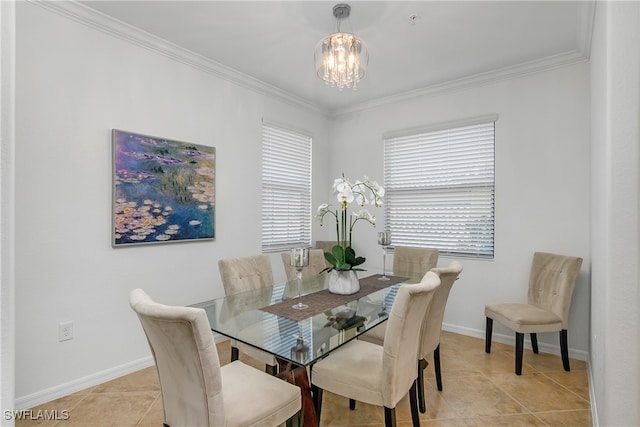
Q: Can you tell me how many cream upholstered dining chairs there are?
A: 8